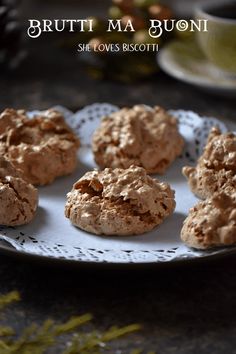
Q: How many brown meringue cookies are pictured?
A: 6